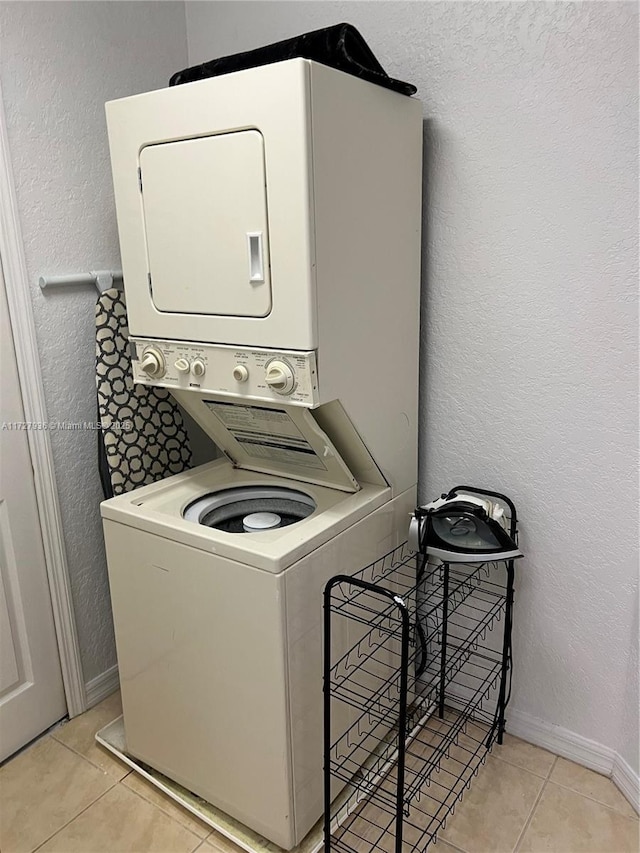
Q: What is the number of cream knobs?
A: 5